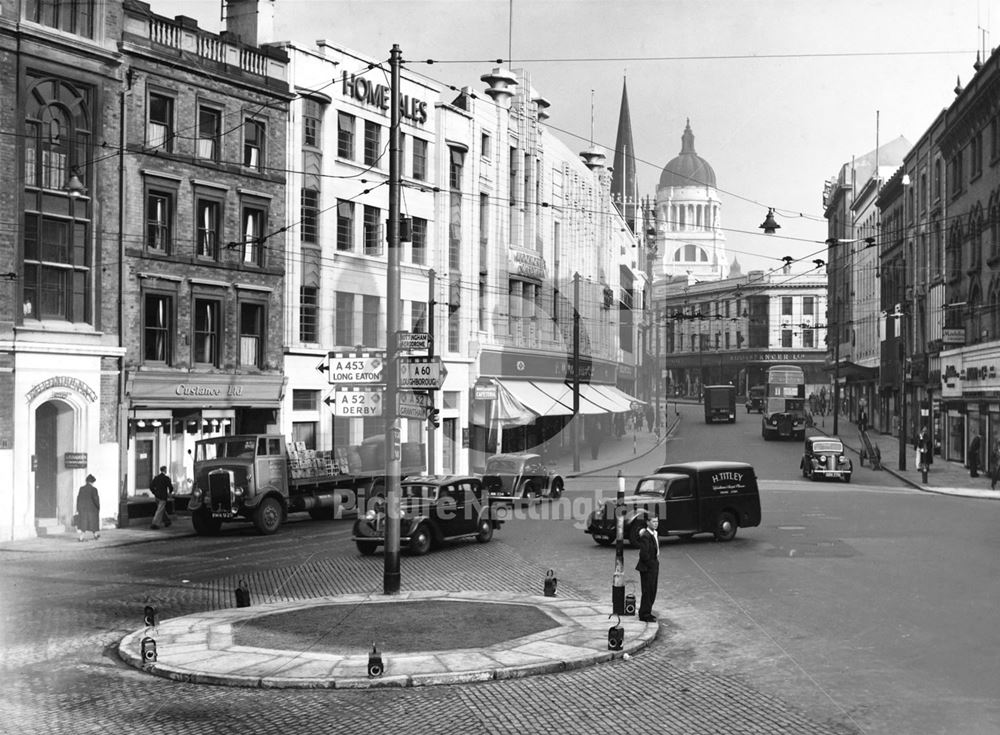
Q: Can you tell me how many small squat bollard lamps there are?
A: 7